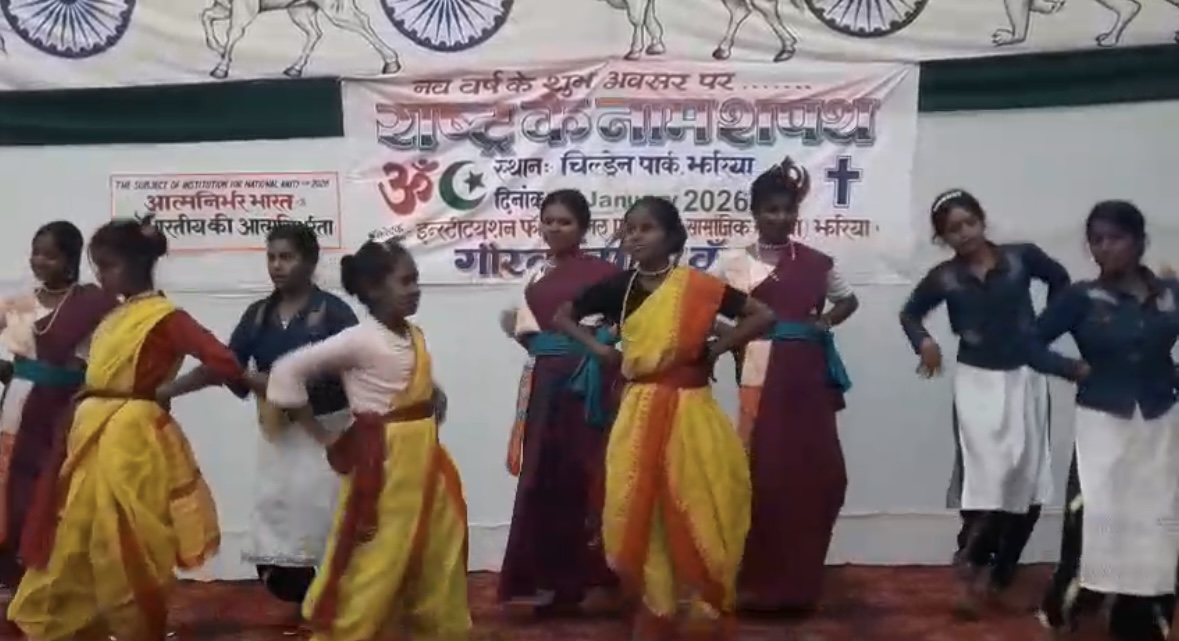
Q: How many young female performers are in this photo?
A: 9